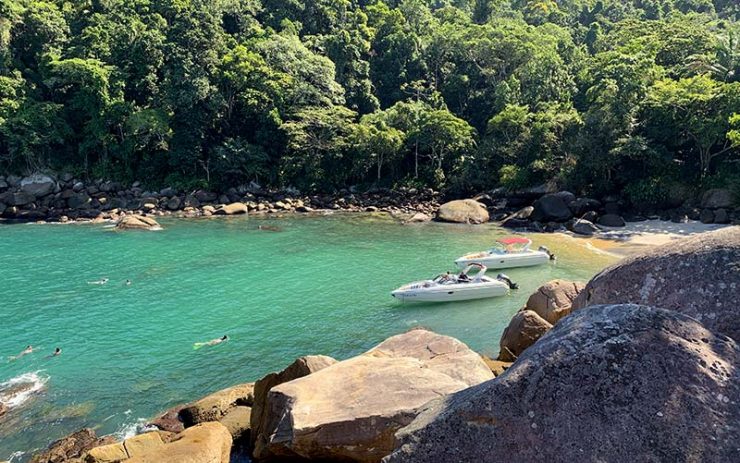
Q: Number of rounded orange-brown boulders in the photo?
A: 2